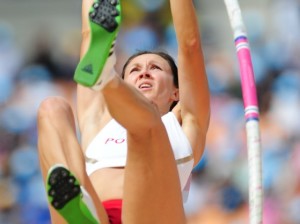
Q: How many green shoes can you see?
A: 2